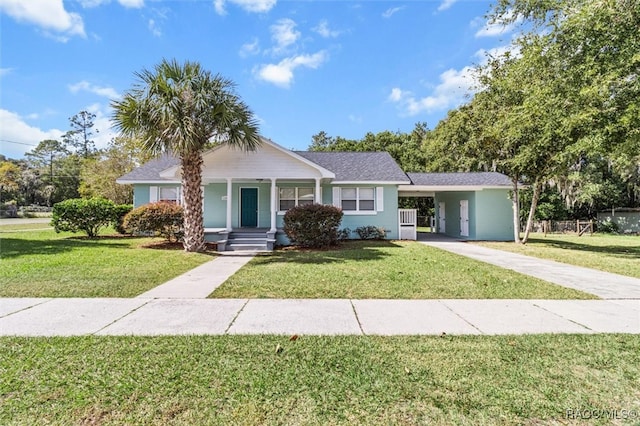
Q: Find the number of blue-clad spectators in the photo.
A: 0